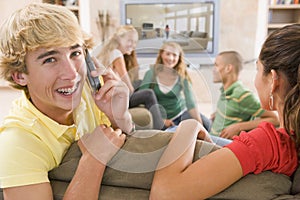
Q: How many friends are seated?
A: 5